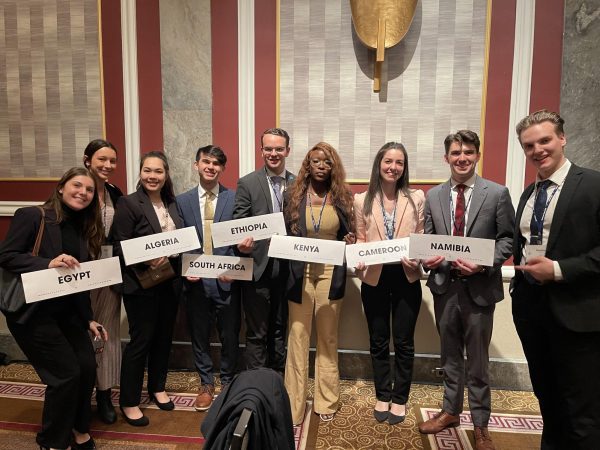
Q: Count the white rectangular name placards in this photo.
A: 7